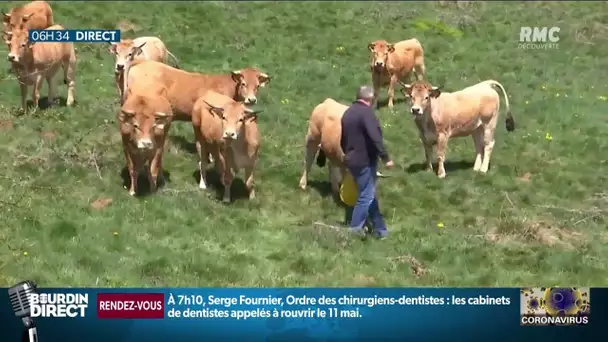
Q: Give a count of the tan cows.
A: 9